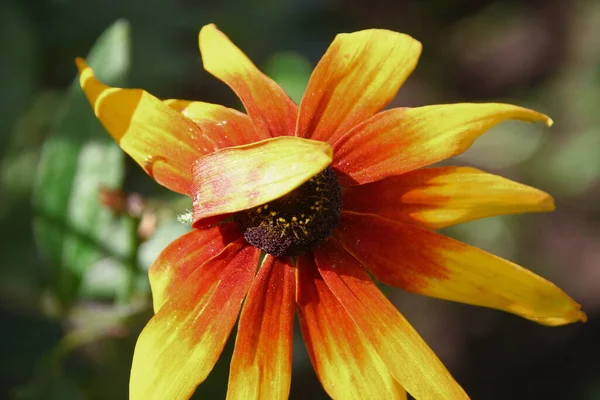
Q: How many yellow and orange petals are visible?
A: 13